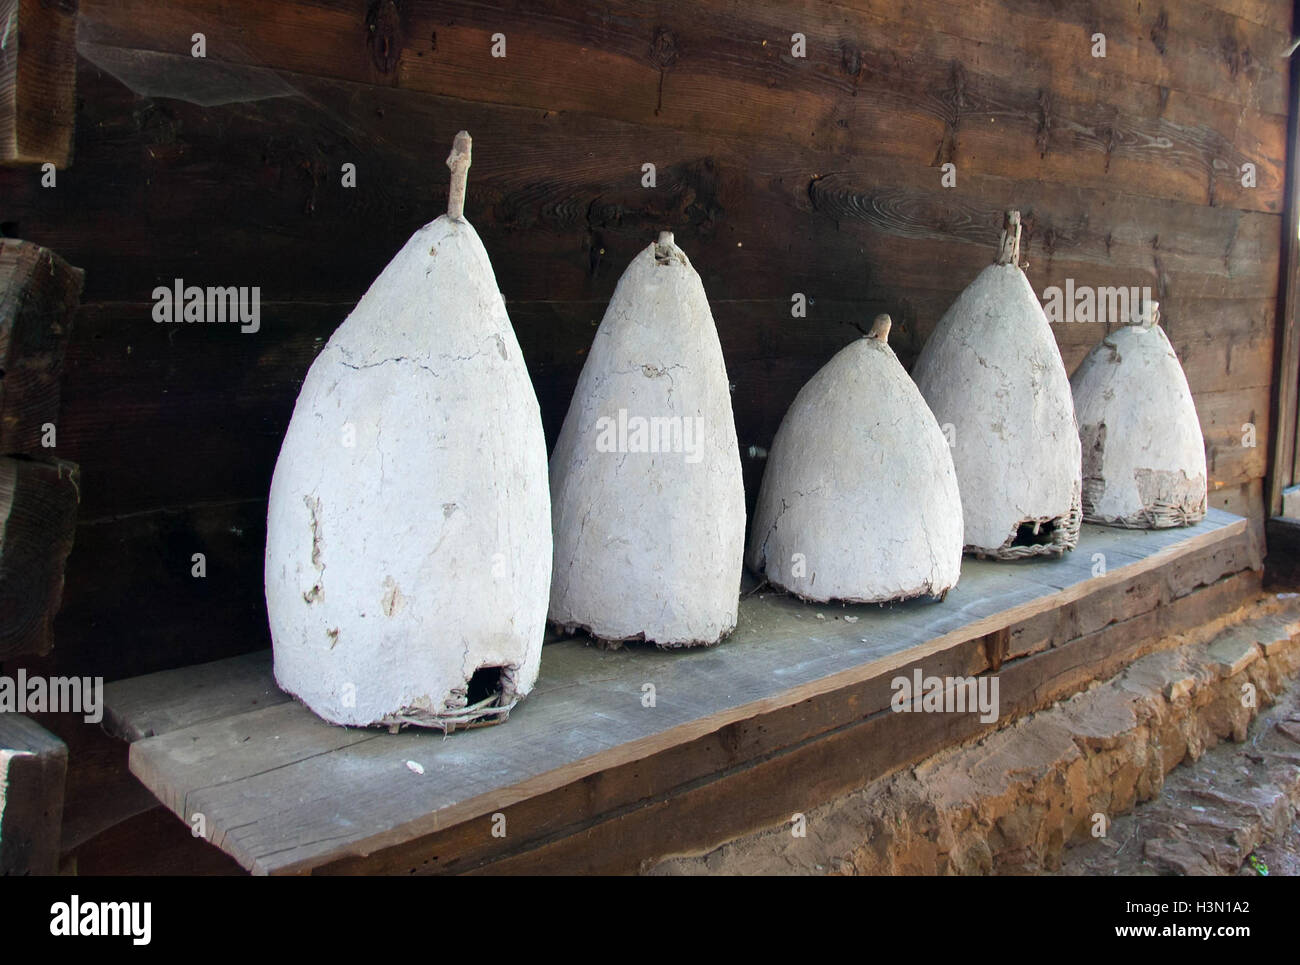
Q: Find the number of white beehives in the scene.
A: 5